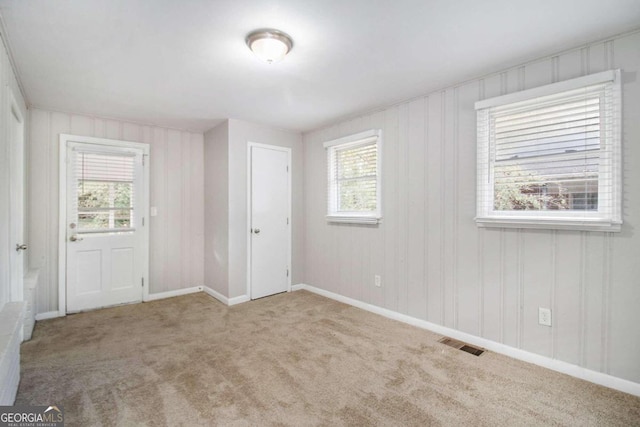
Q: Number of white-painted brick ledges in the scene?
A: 2